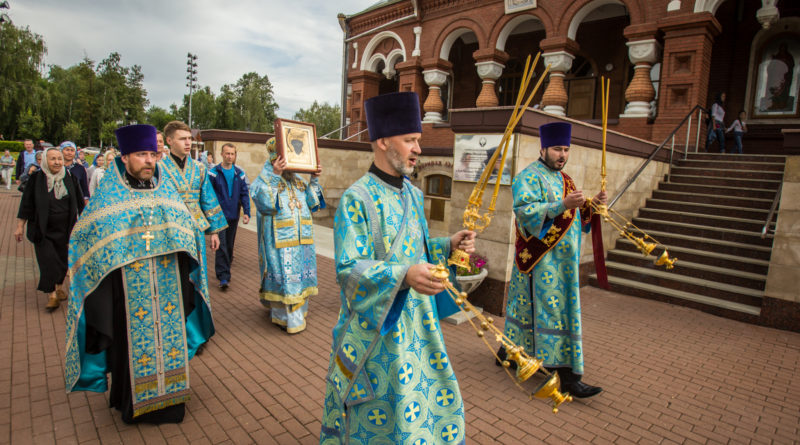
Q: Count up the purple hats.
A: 3